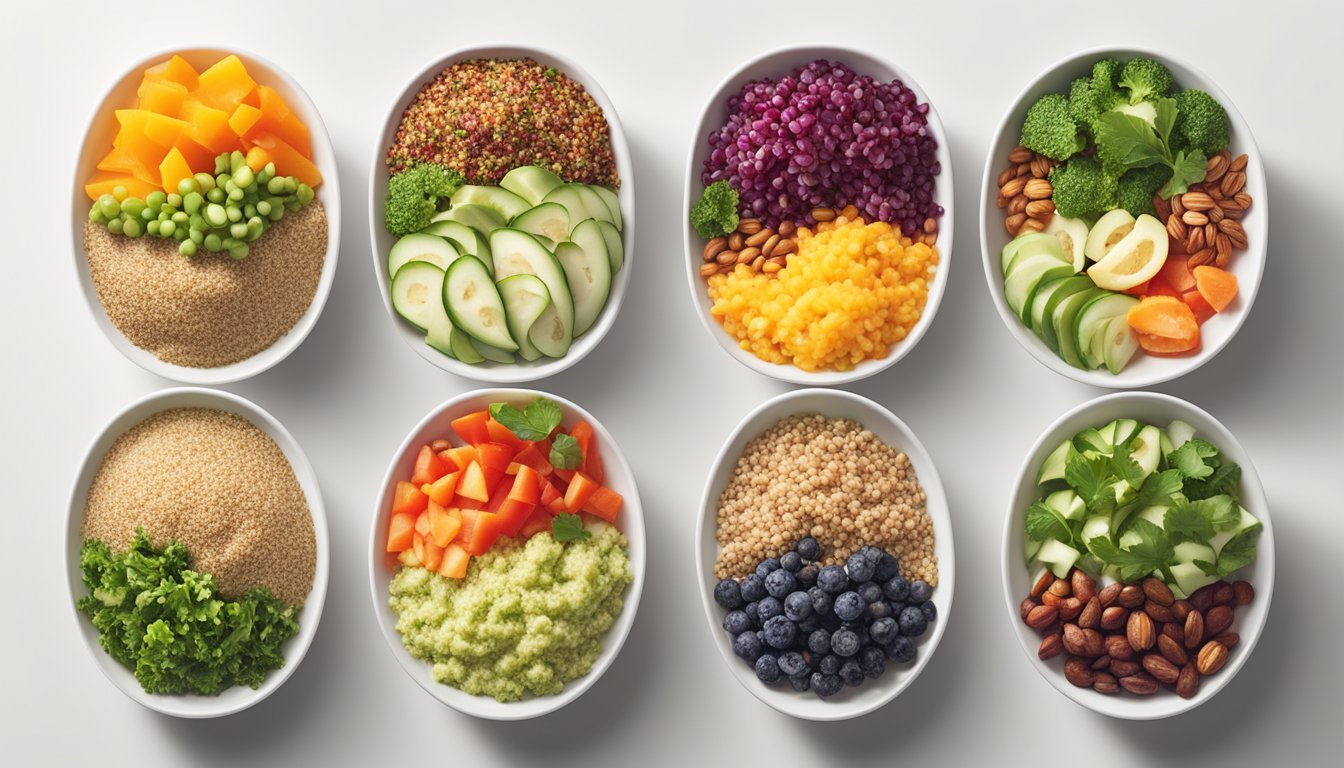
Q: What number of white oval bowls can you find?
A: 8